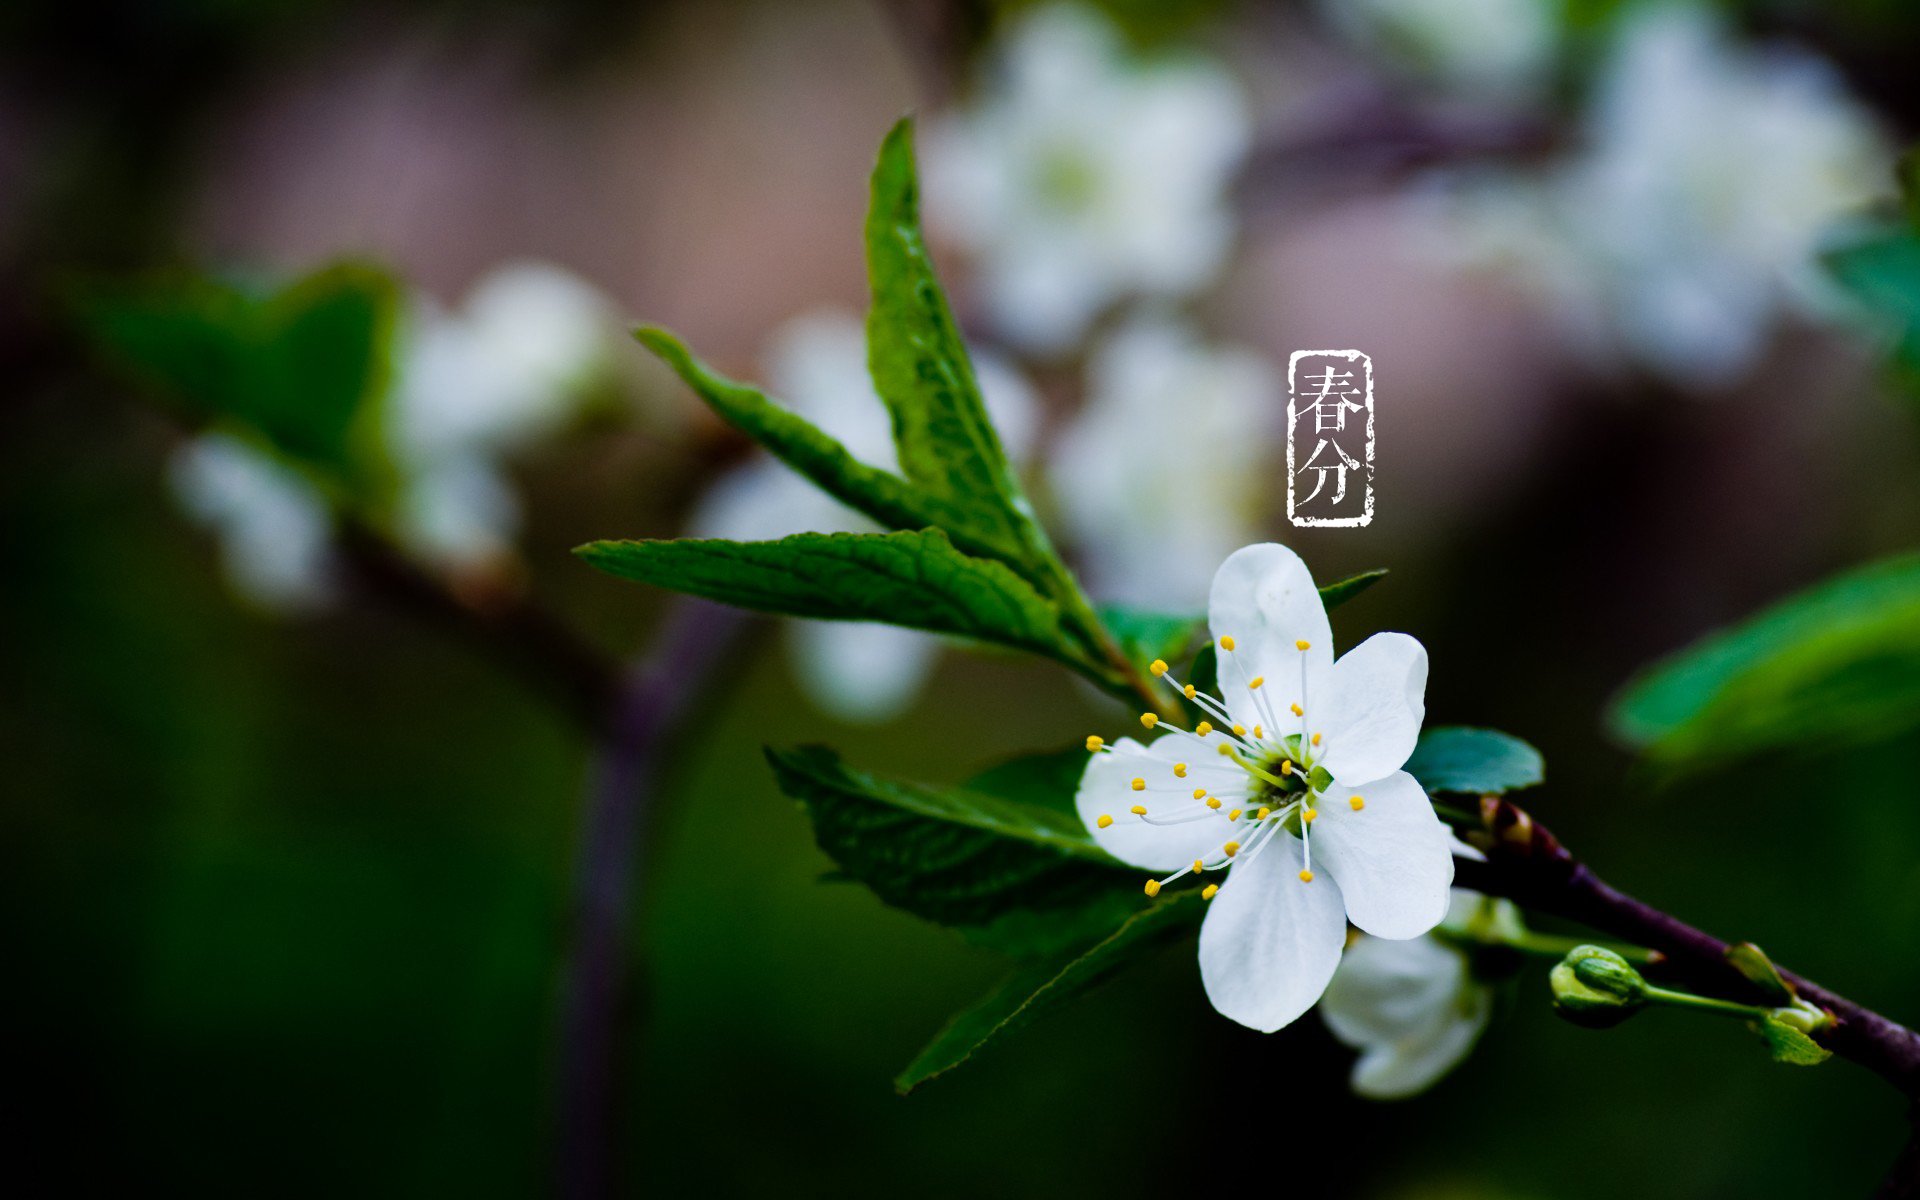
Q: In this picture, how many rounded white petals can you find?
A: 5